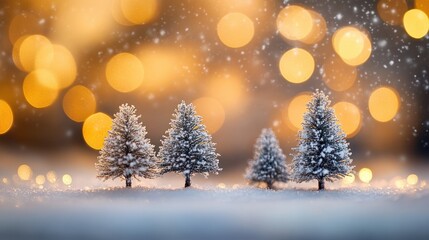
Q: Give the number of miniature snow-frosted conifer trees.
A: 4